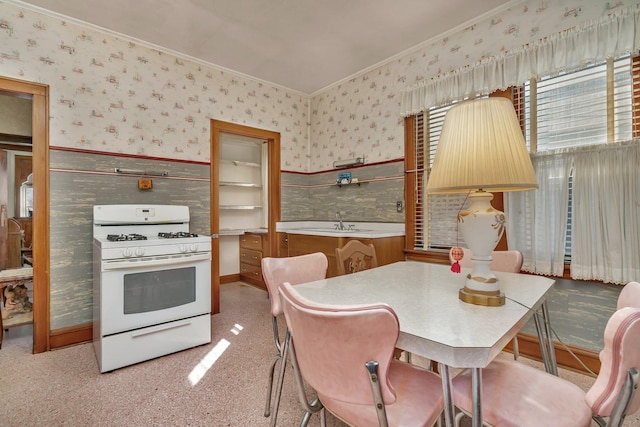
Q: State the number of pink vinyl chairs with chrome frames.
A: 5